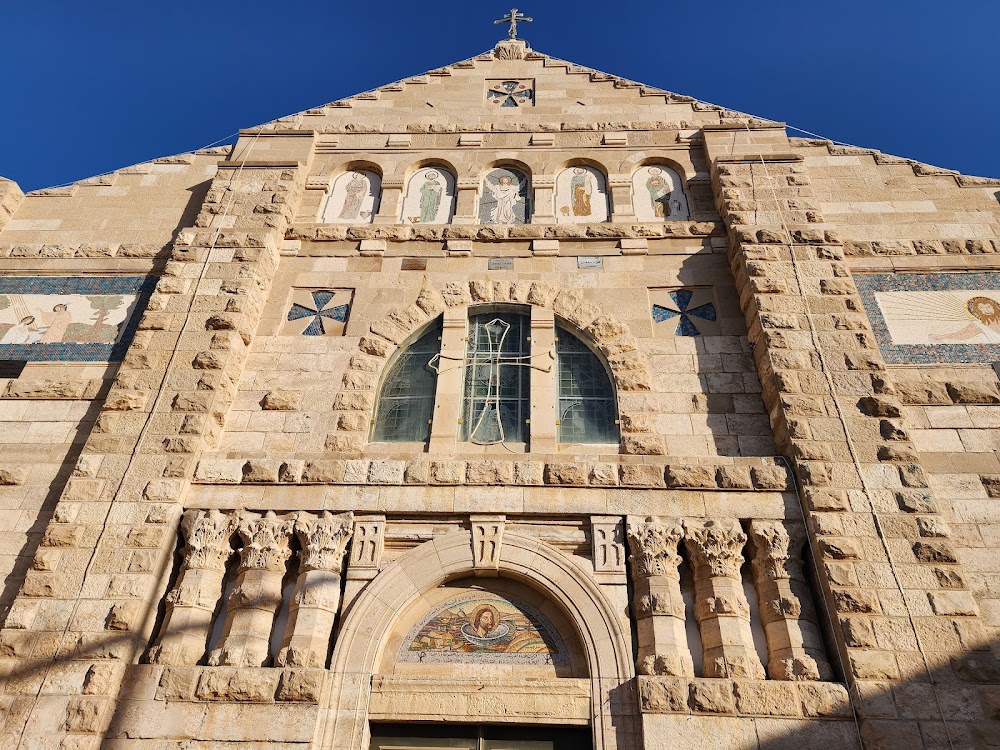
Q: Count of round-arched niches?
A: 5